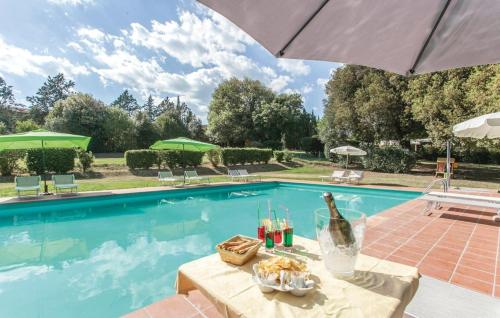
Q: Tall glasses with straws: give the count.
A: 4